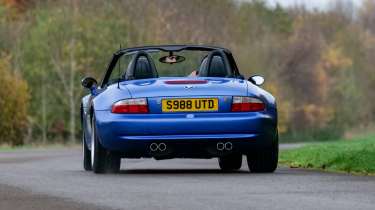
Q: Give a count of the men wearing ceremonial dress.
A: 0